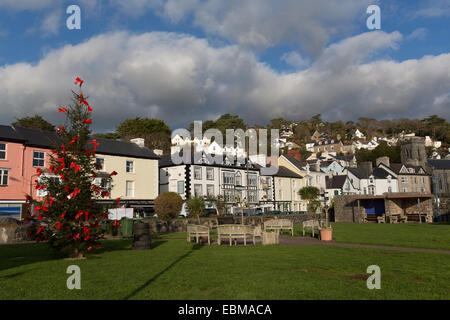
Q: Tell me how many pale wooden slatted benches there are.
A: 4